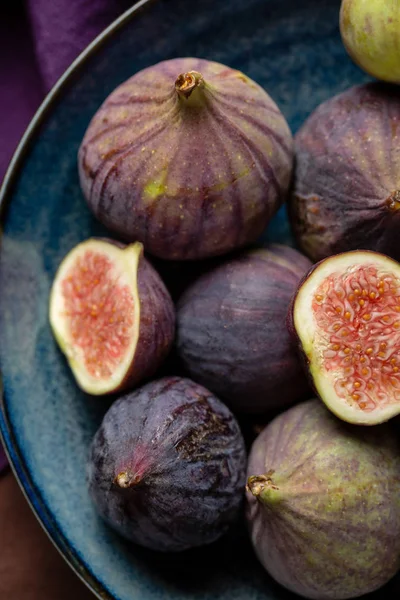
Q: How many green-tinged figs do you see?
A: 2